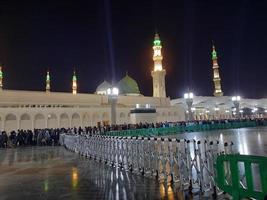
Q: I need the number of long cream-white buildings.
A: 1